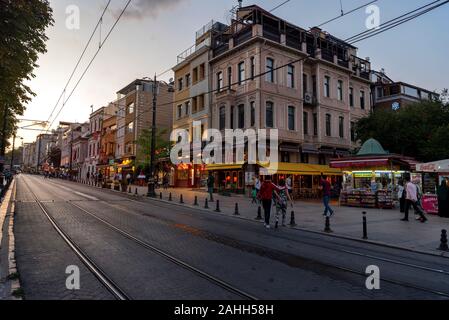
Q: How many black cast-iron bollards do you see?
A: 14